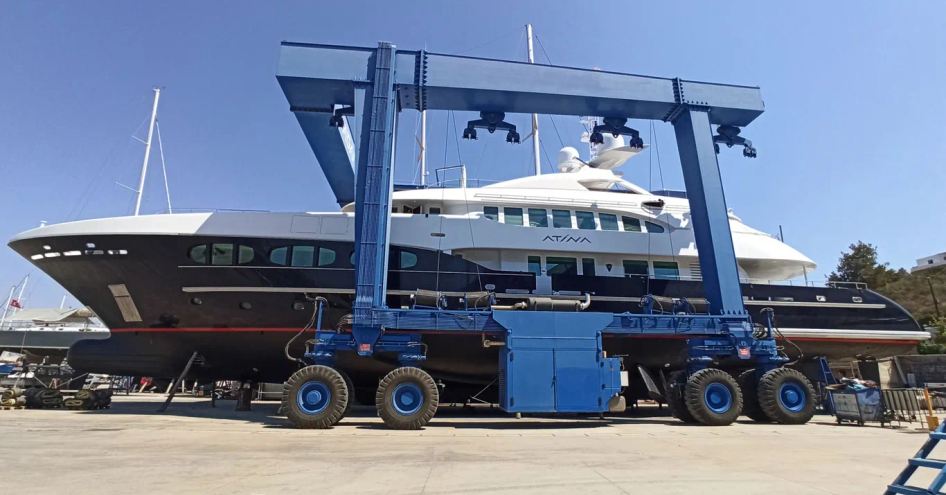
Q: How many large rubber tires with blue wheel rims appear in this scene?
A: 4